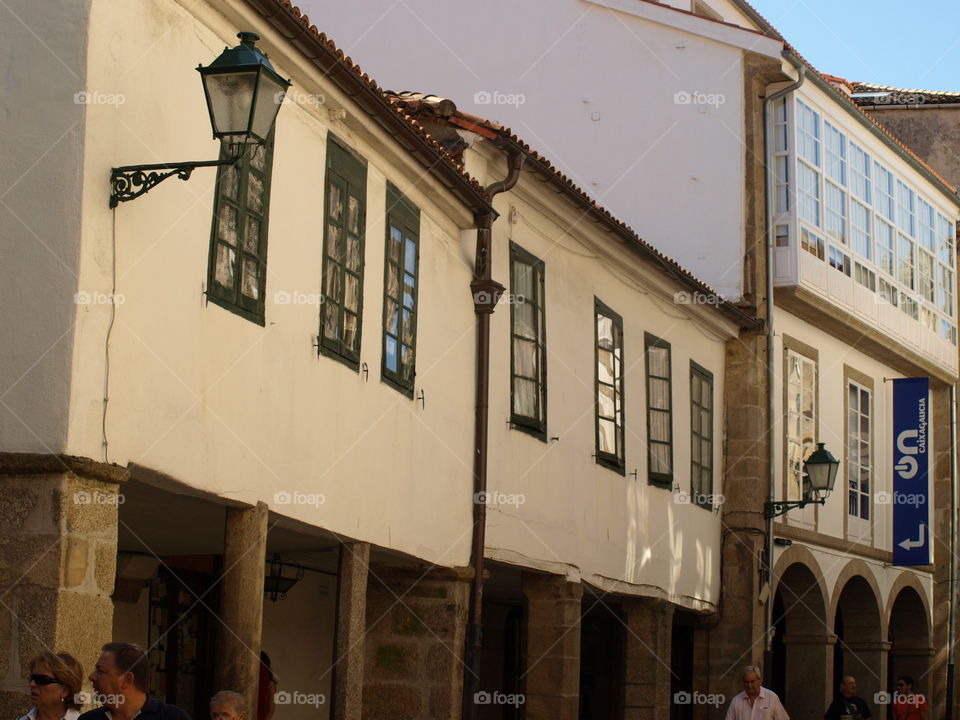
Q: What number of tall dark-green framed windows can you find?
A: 7